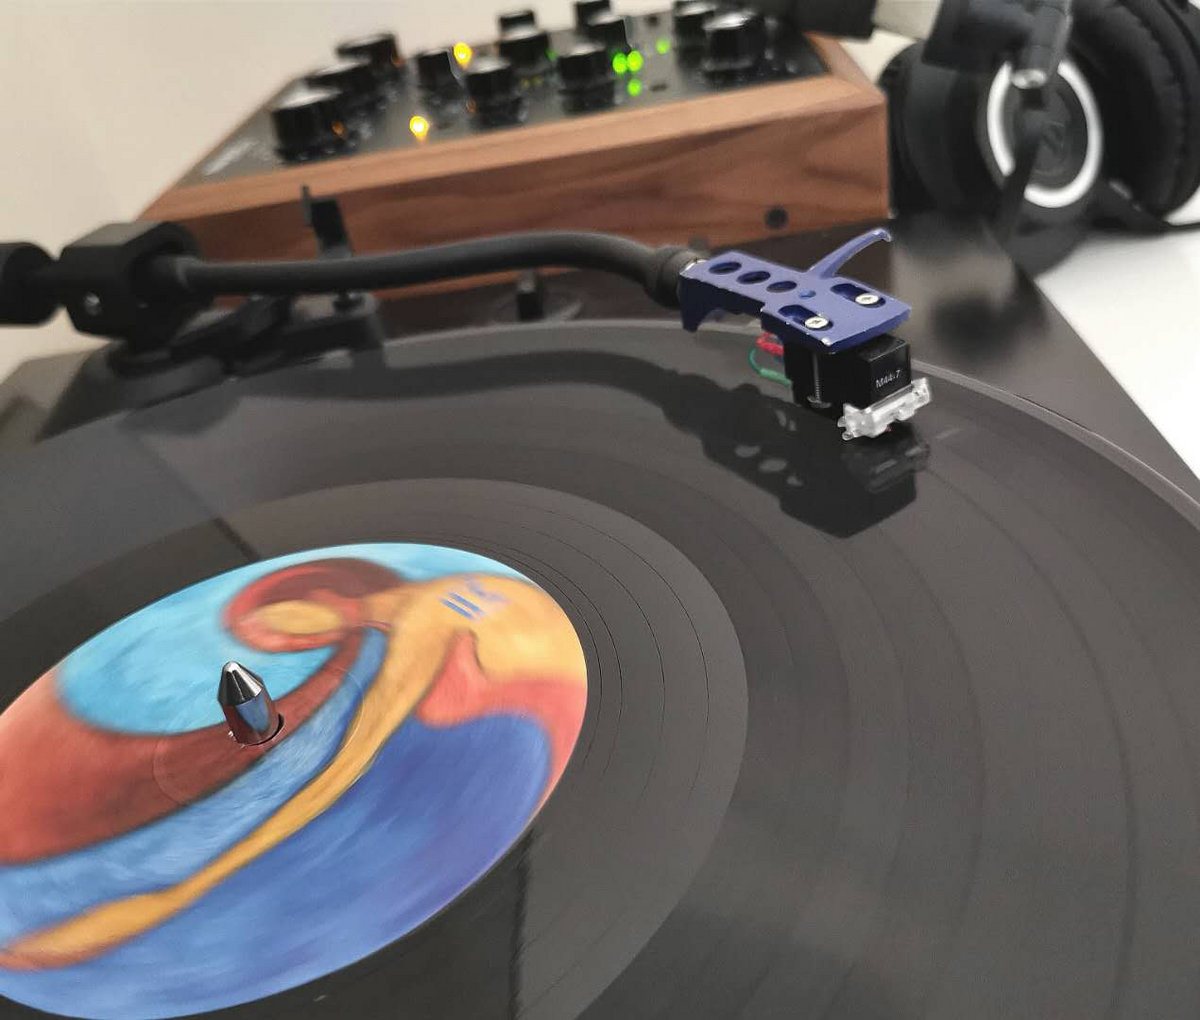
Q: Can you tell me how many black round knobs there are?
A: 12